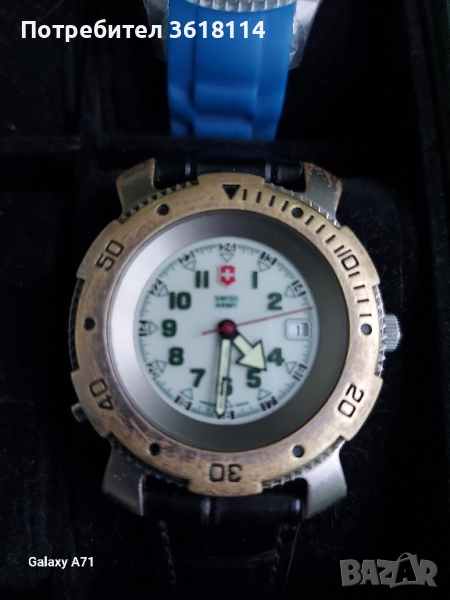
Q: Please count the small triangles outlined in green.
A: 11